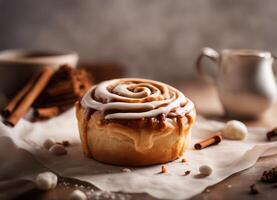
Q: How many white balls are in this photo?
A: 6